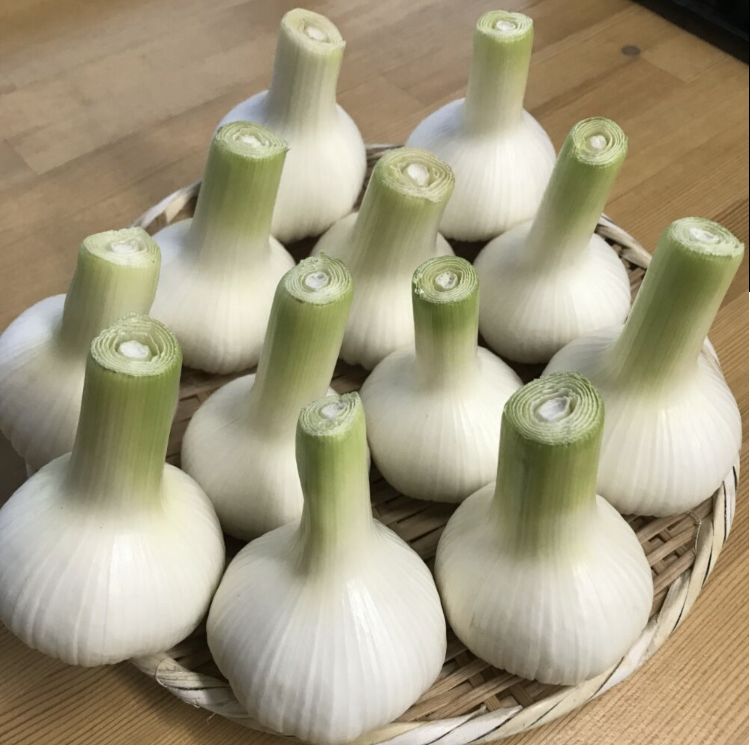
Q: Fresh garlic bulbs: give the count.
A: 12